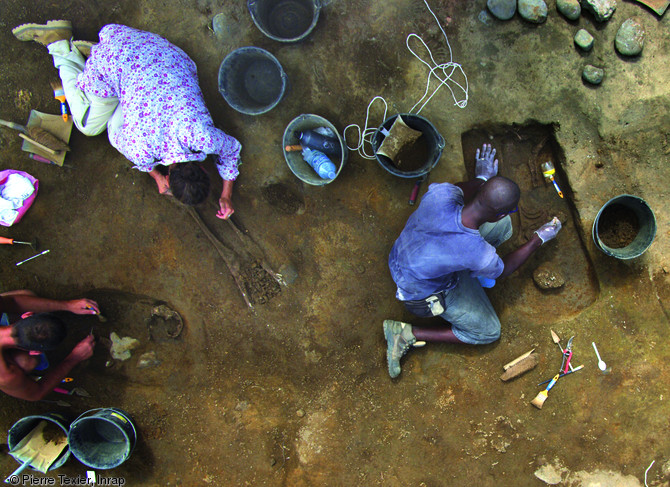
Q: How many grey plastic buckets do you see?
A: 7